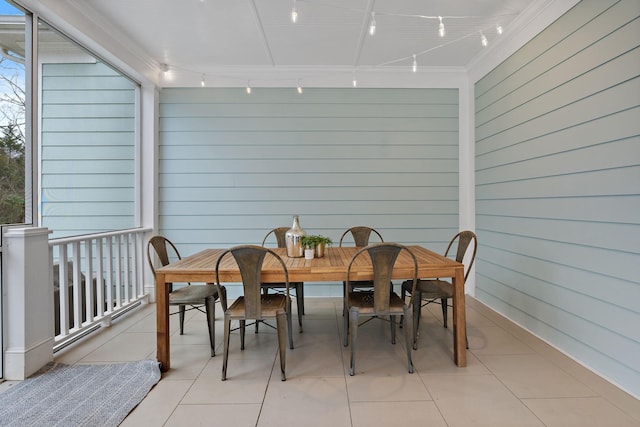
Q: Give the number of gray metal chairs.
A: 6